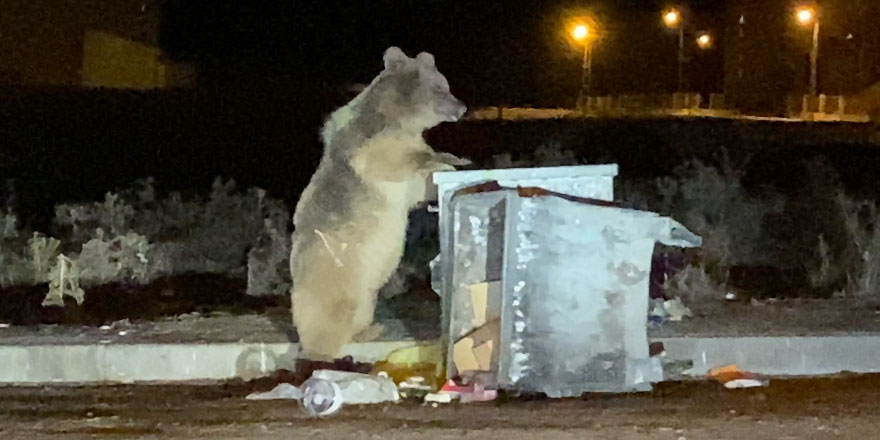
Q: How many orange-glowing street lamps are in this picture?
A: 4